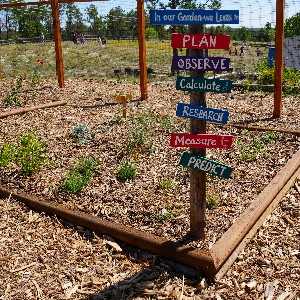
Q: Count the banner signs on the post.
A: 7